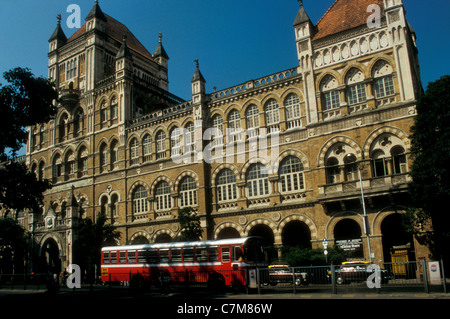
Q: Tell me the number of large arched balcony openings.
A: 2